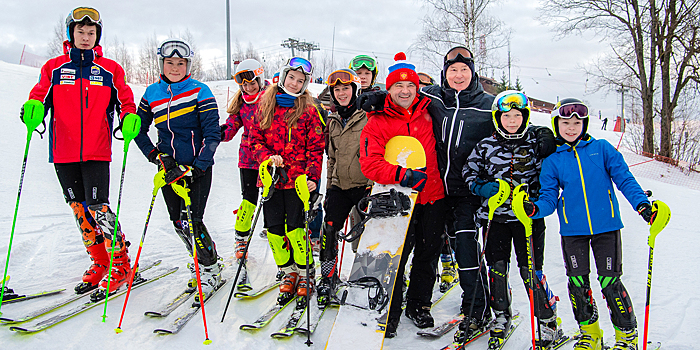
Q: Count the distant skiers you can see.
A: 1